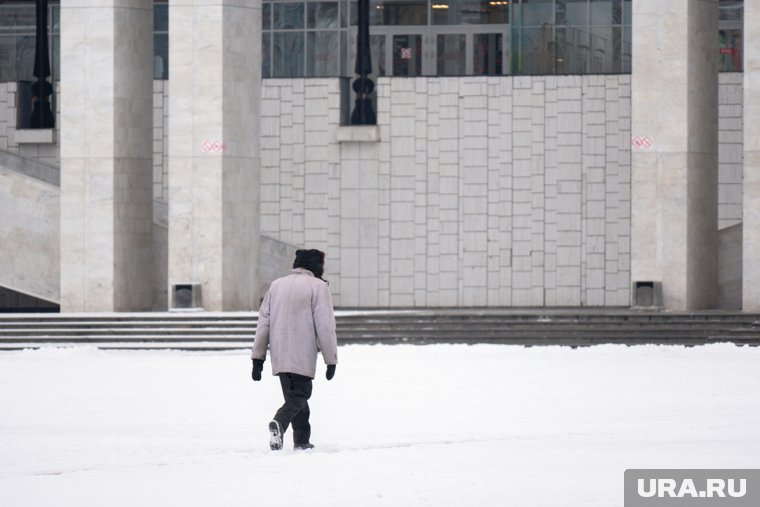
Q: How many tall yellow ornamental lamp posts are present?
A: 0